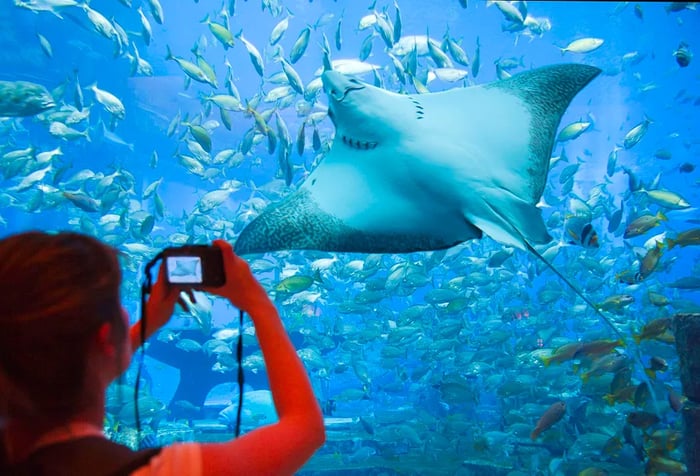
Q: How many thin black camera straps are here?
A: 2